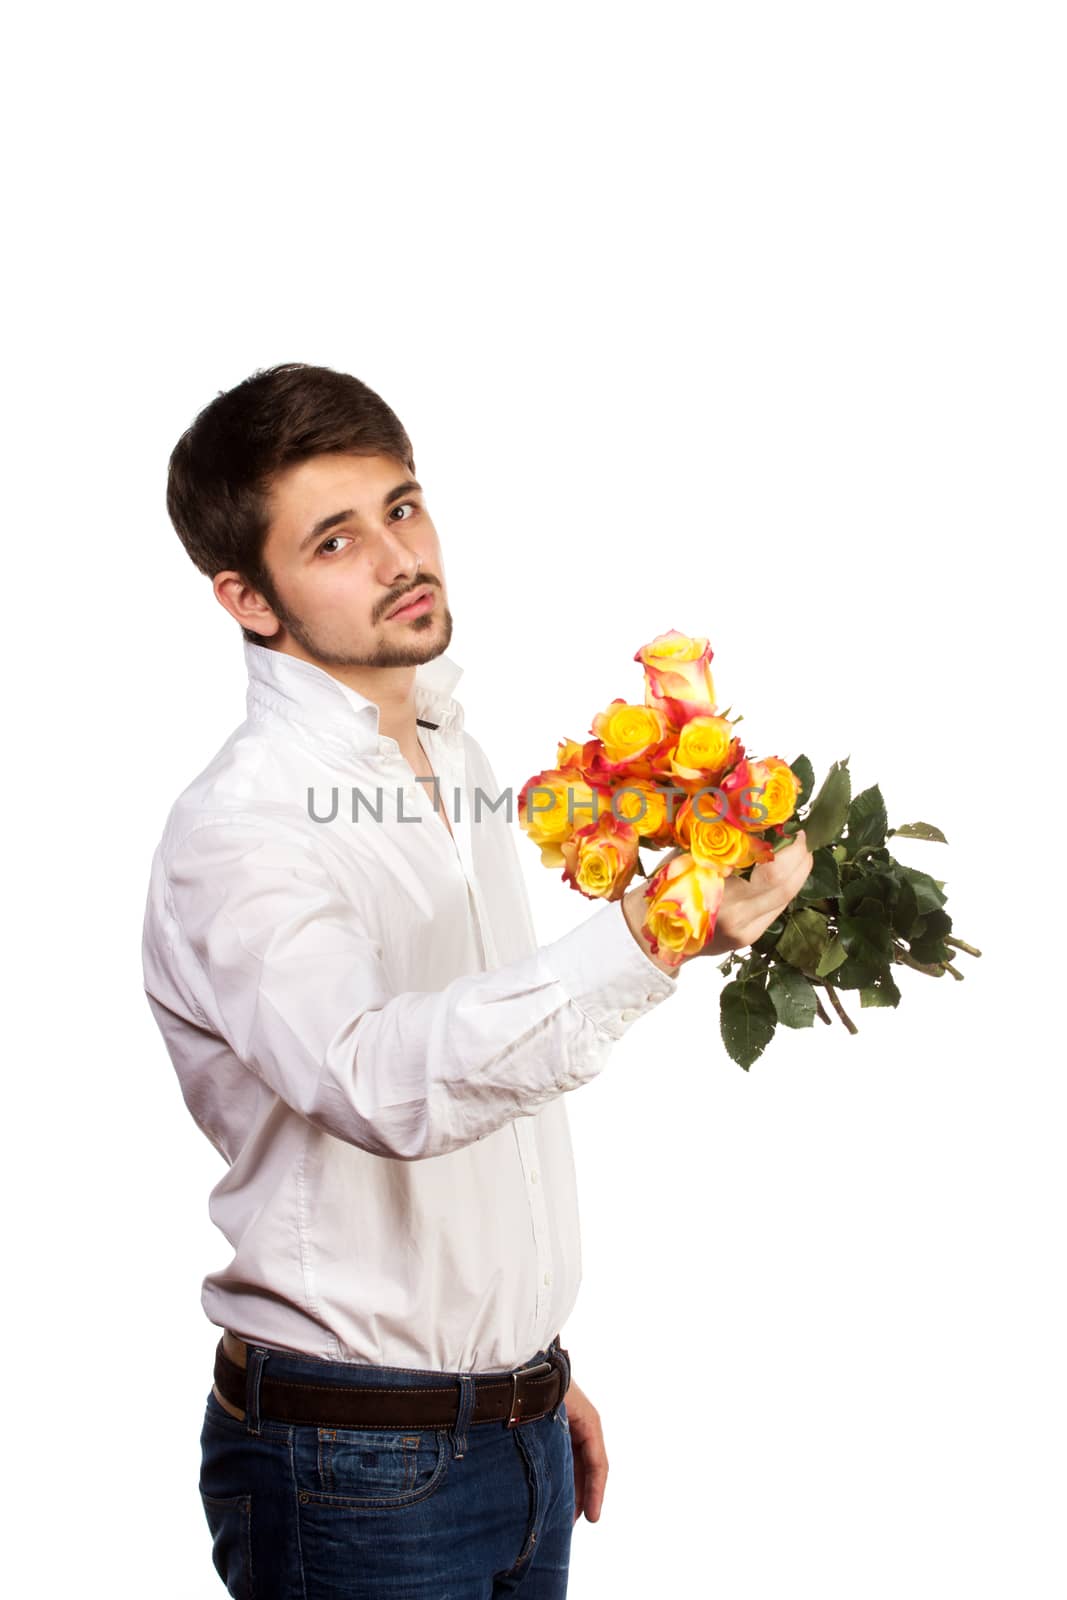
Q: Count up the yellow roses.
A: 10